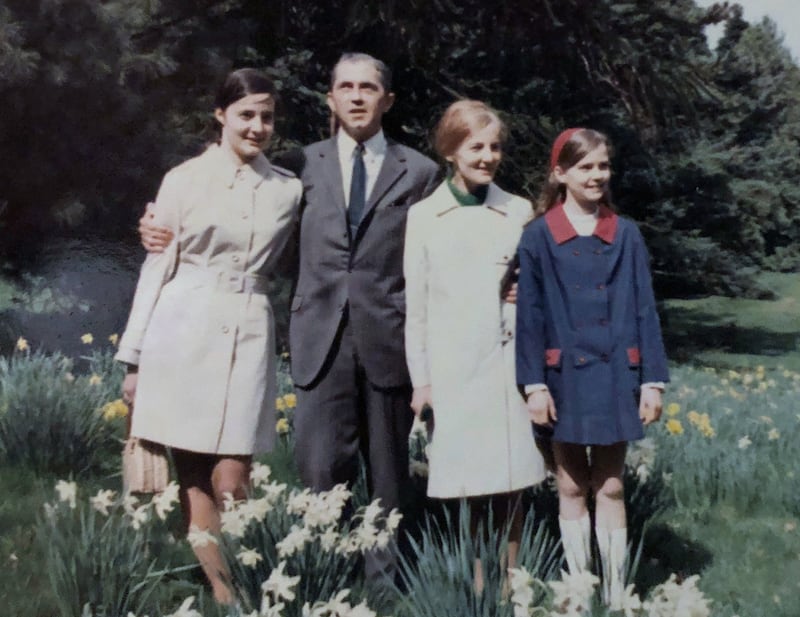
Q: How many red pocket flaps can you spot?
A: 2